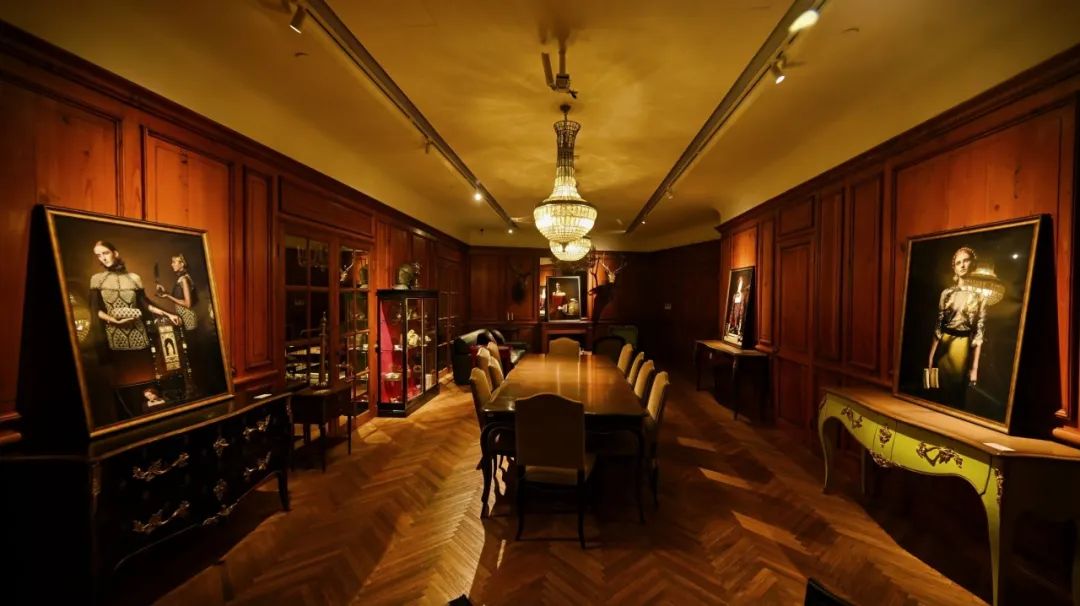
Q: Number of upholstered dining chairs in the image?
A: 10